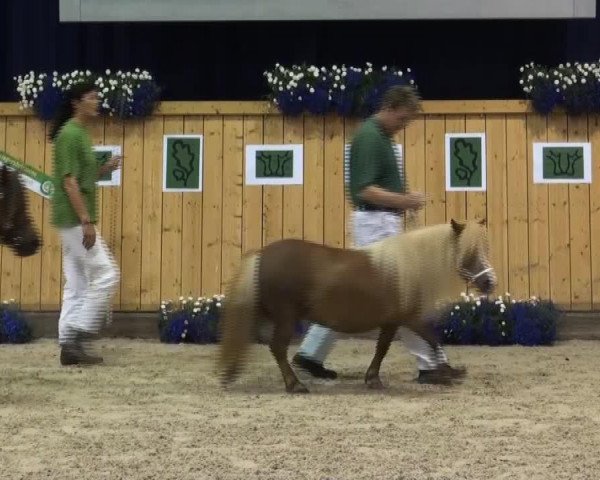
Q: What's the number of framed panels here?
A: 6